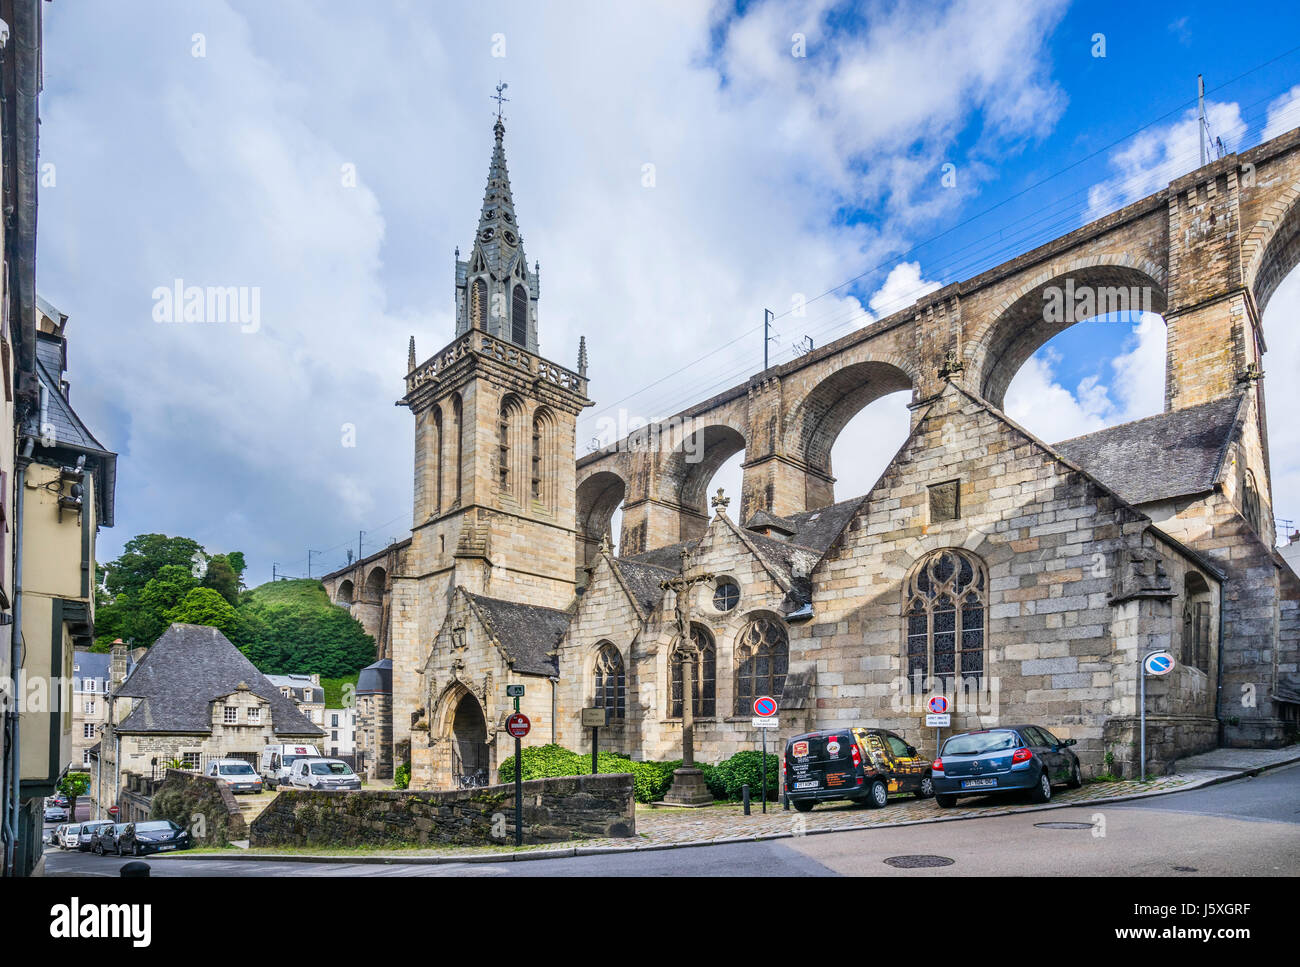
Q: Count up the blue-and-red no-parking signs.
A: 3